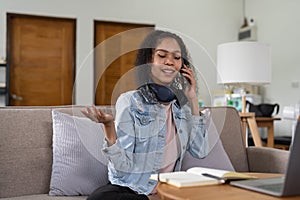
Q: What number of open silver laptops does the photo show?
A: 1